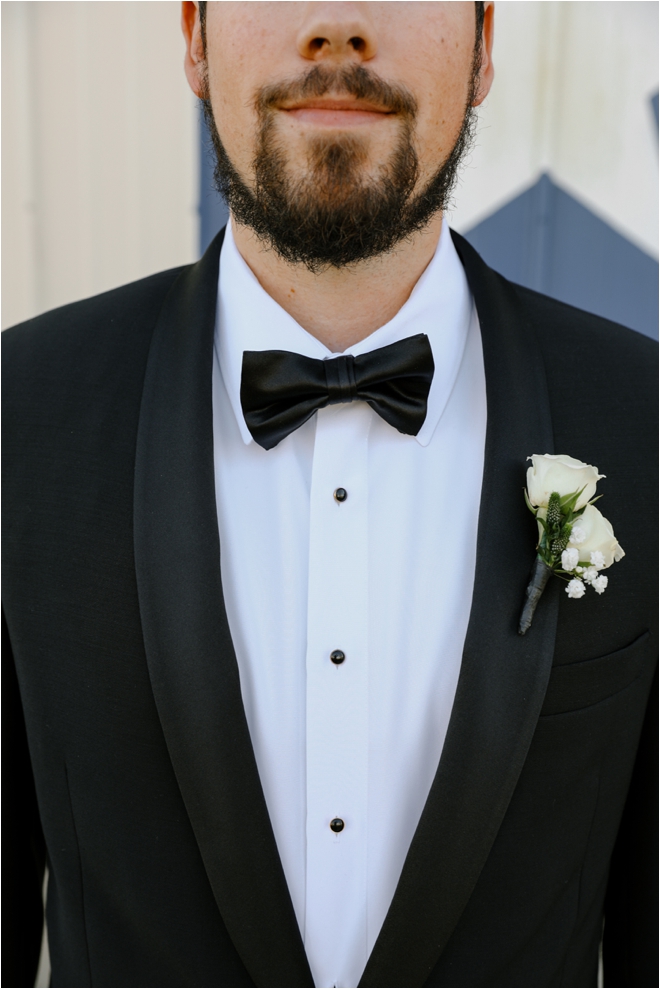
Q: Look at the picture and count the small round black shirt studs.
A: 3